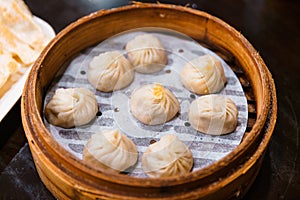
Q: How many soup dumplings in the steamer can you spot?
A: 8